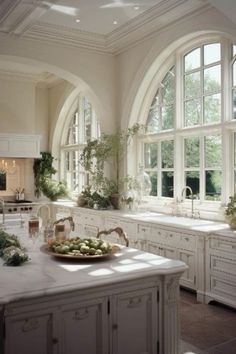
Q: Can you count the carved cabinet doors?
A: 3